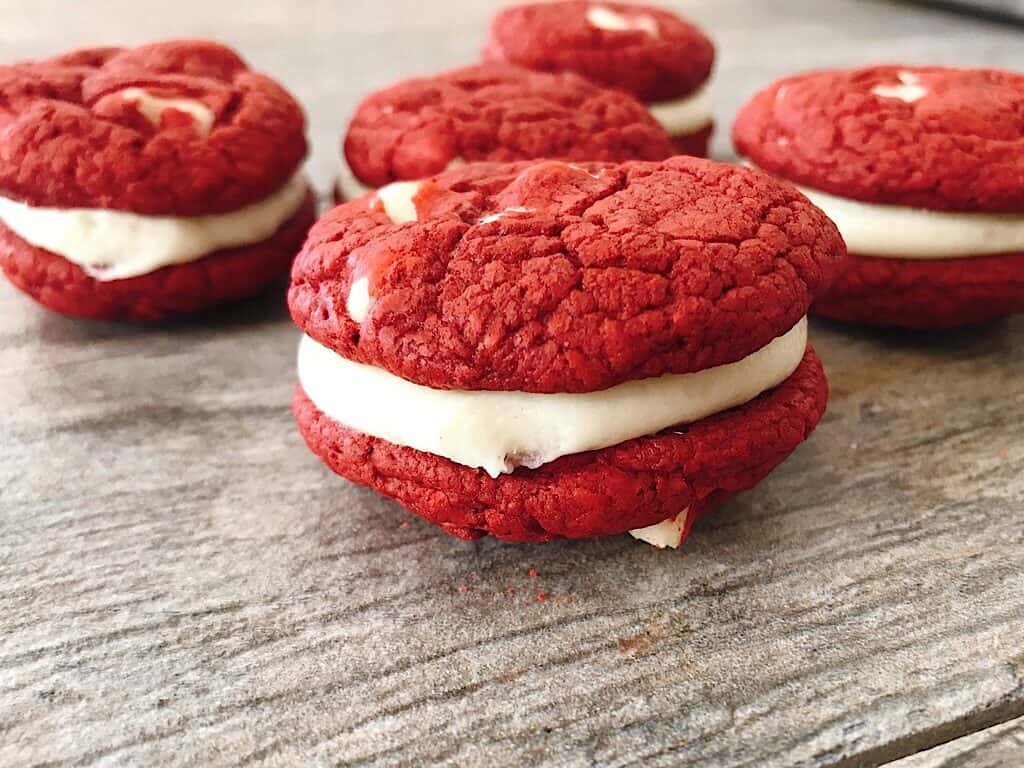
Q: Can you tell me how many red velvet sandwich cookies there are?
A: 5